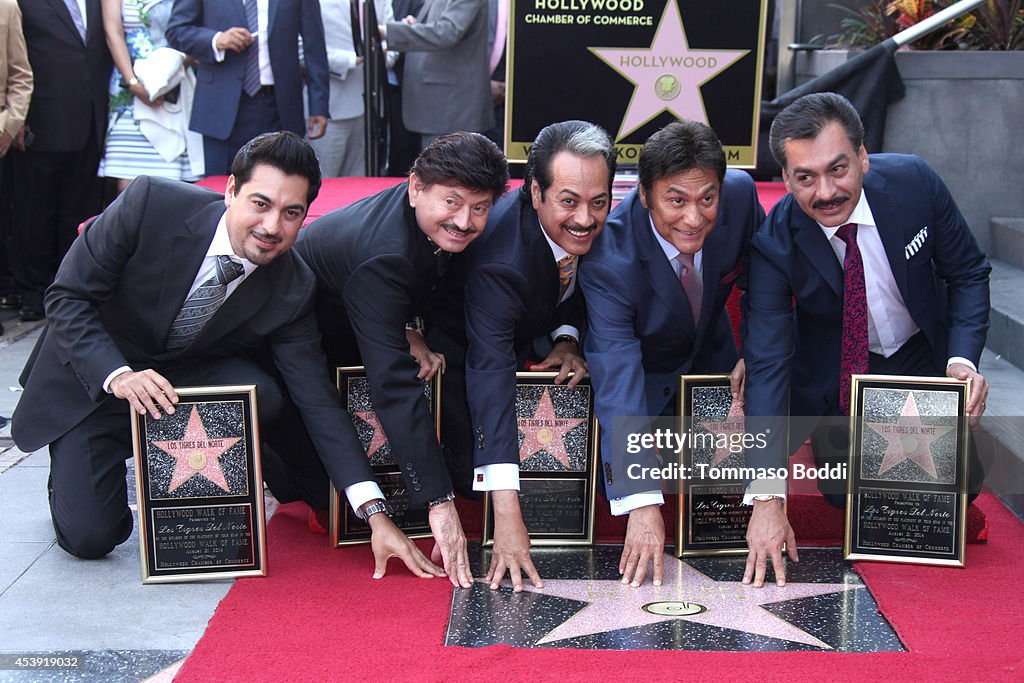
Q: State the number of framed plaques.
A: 5